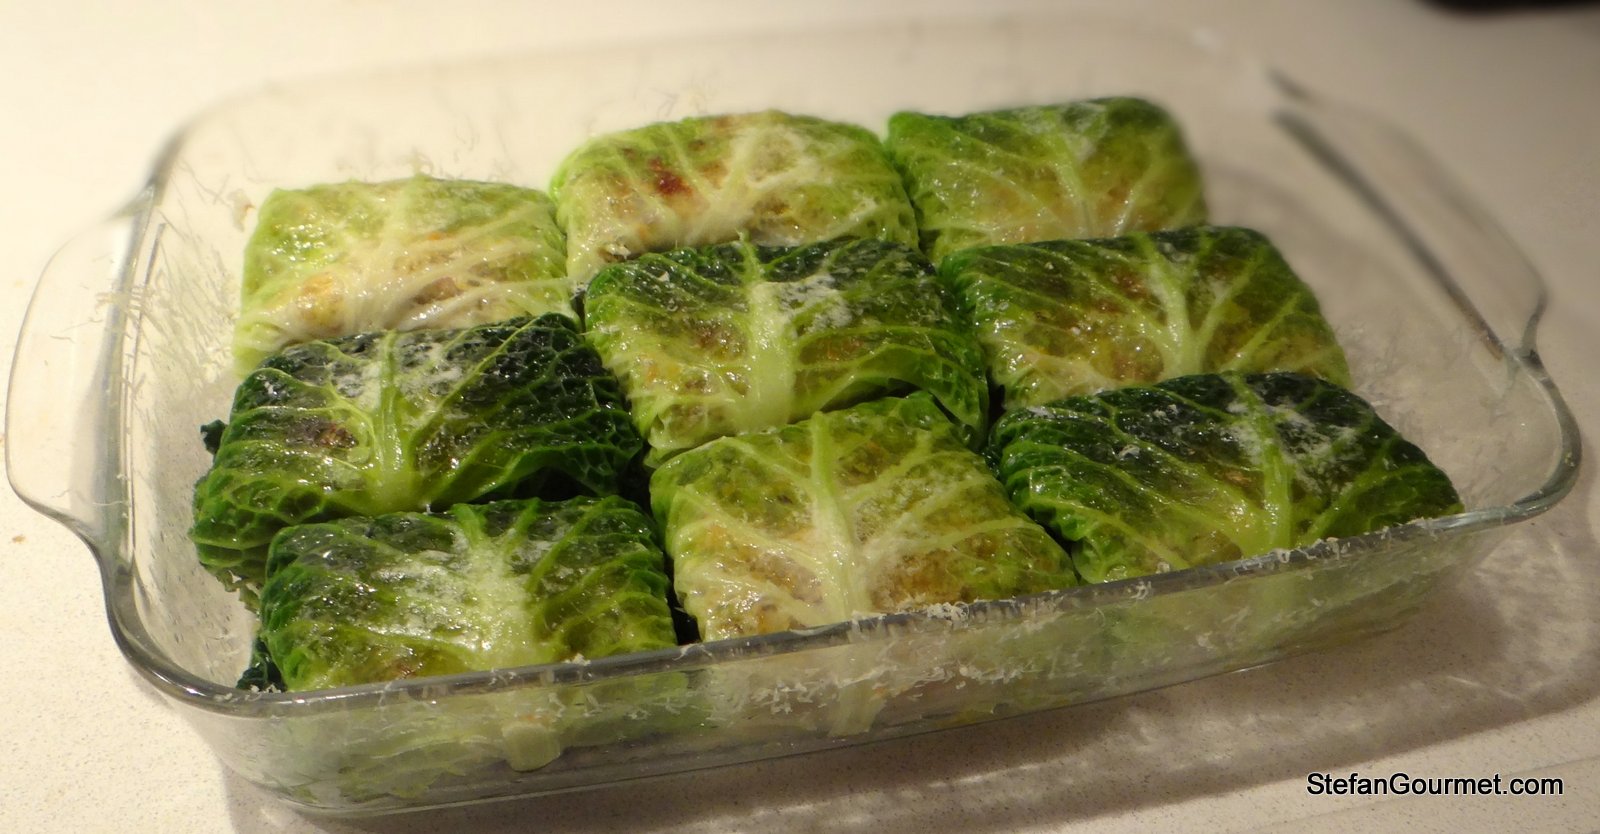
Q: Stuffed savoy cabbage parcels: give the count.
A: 9